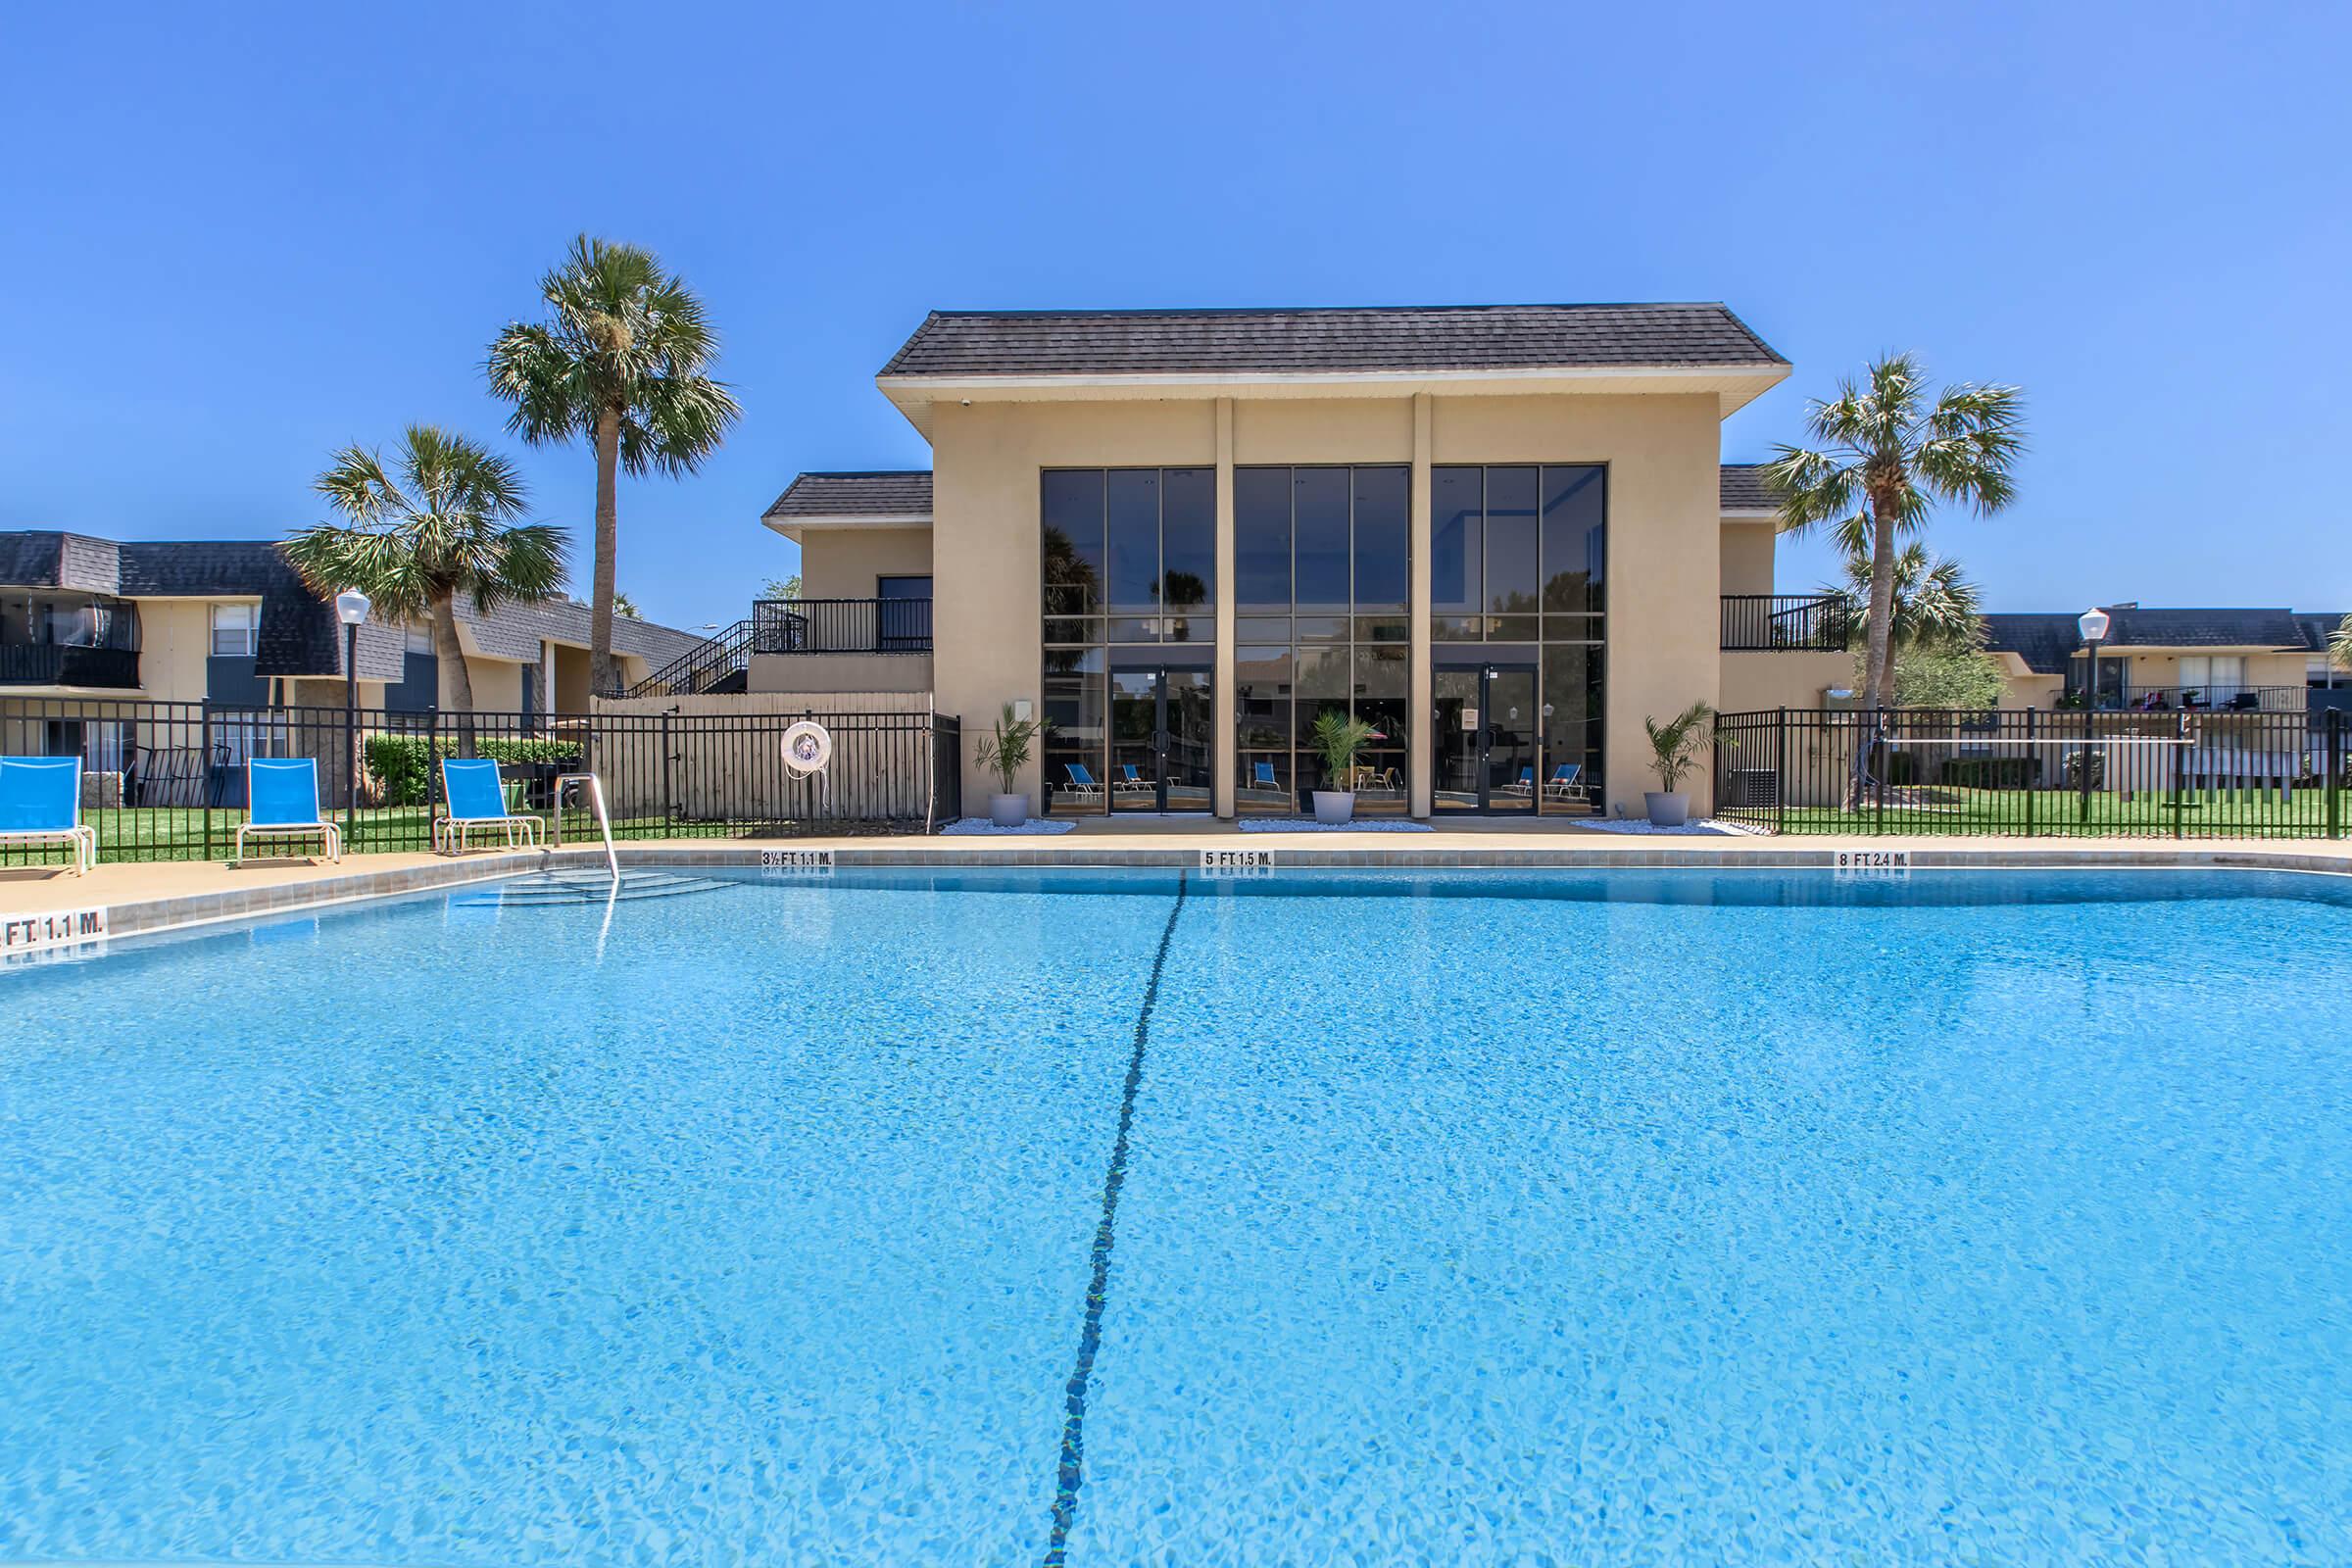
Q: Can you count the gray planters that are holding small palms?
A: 3